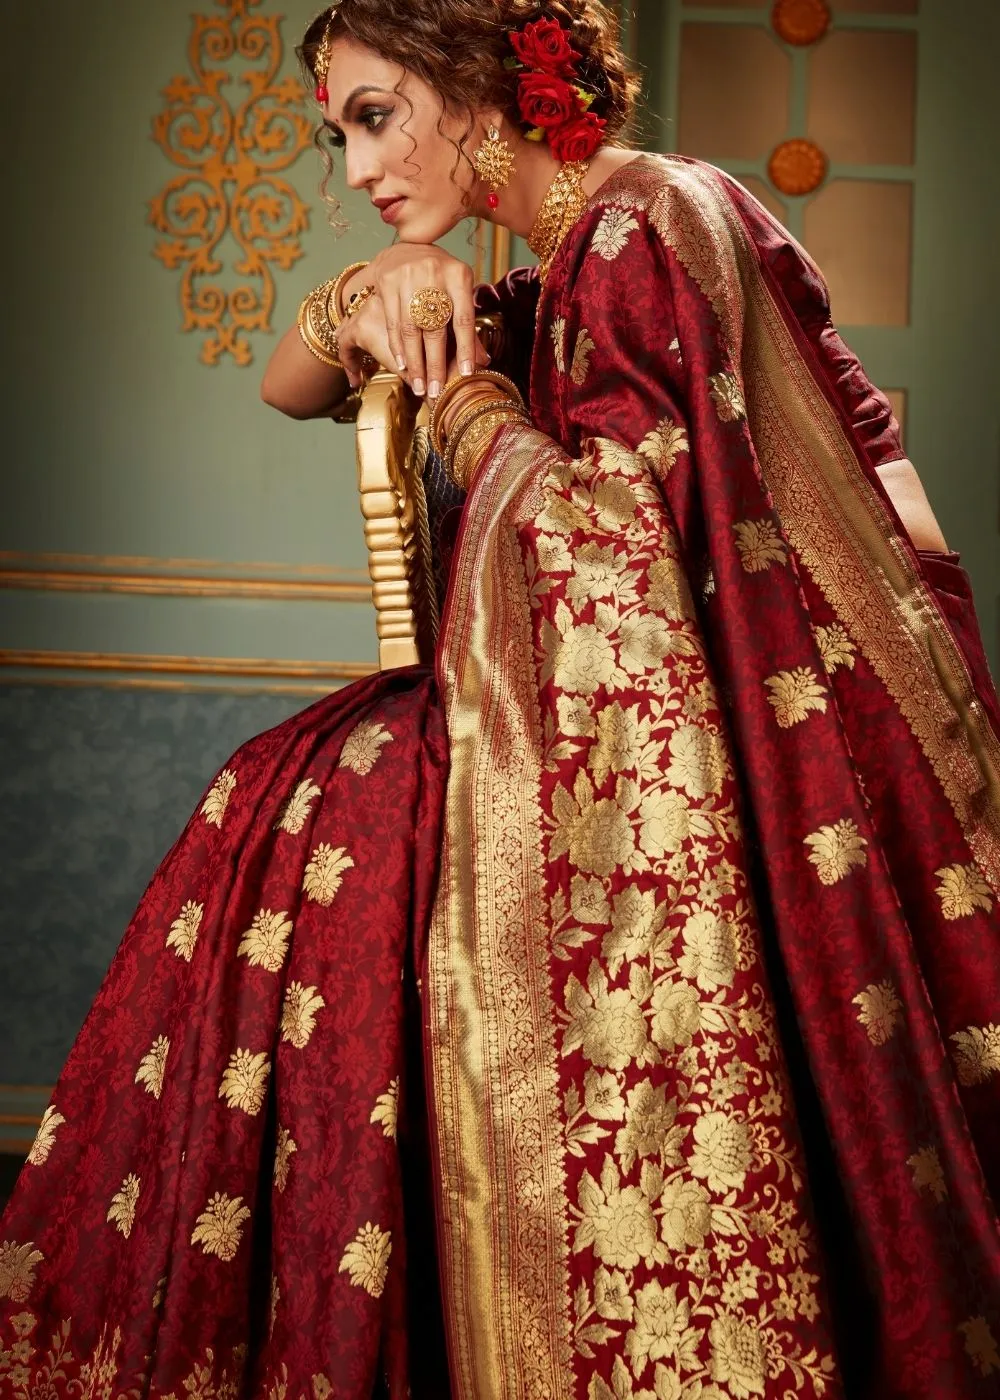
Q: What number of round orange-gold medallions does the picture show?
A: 2